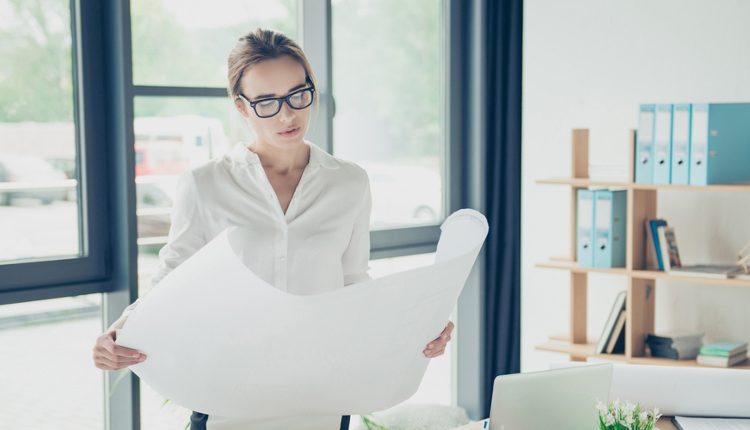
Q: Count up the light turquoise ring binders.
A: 6